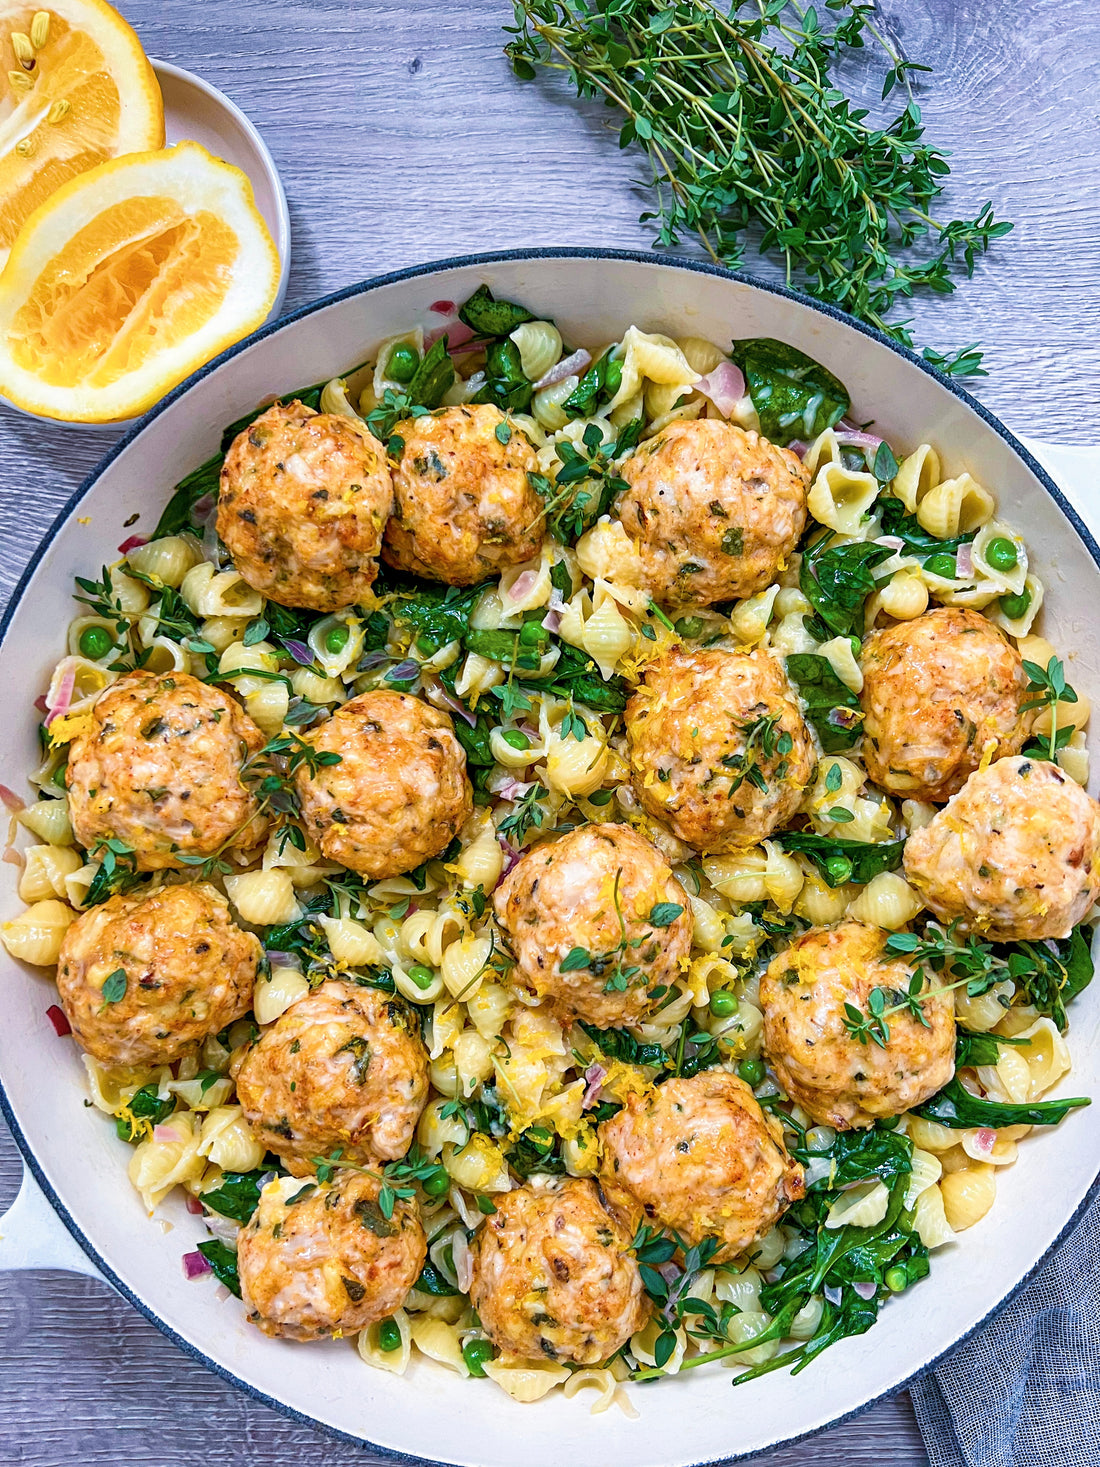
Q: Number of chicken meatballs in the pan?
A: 15